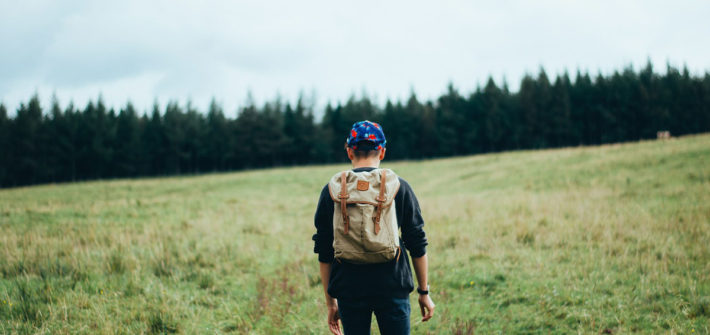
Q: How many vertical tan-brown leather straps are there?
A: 2